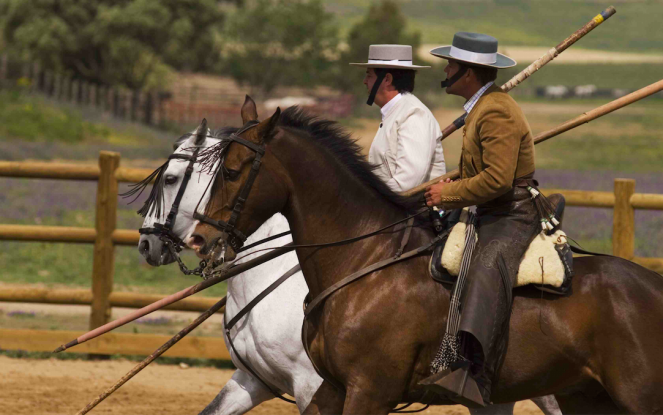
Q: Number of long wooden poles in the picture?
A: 2